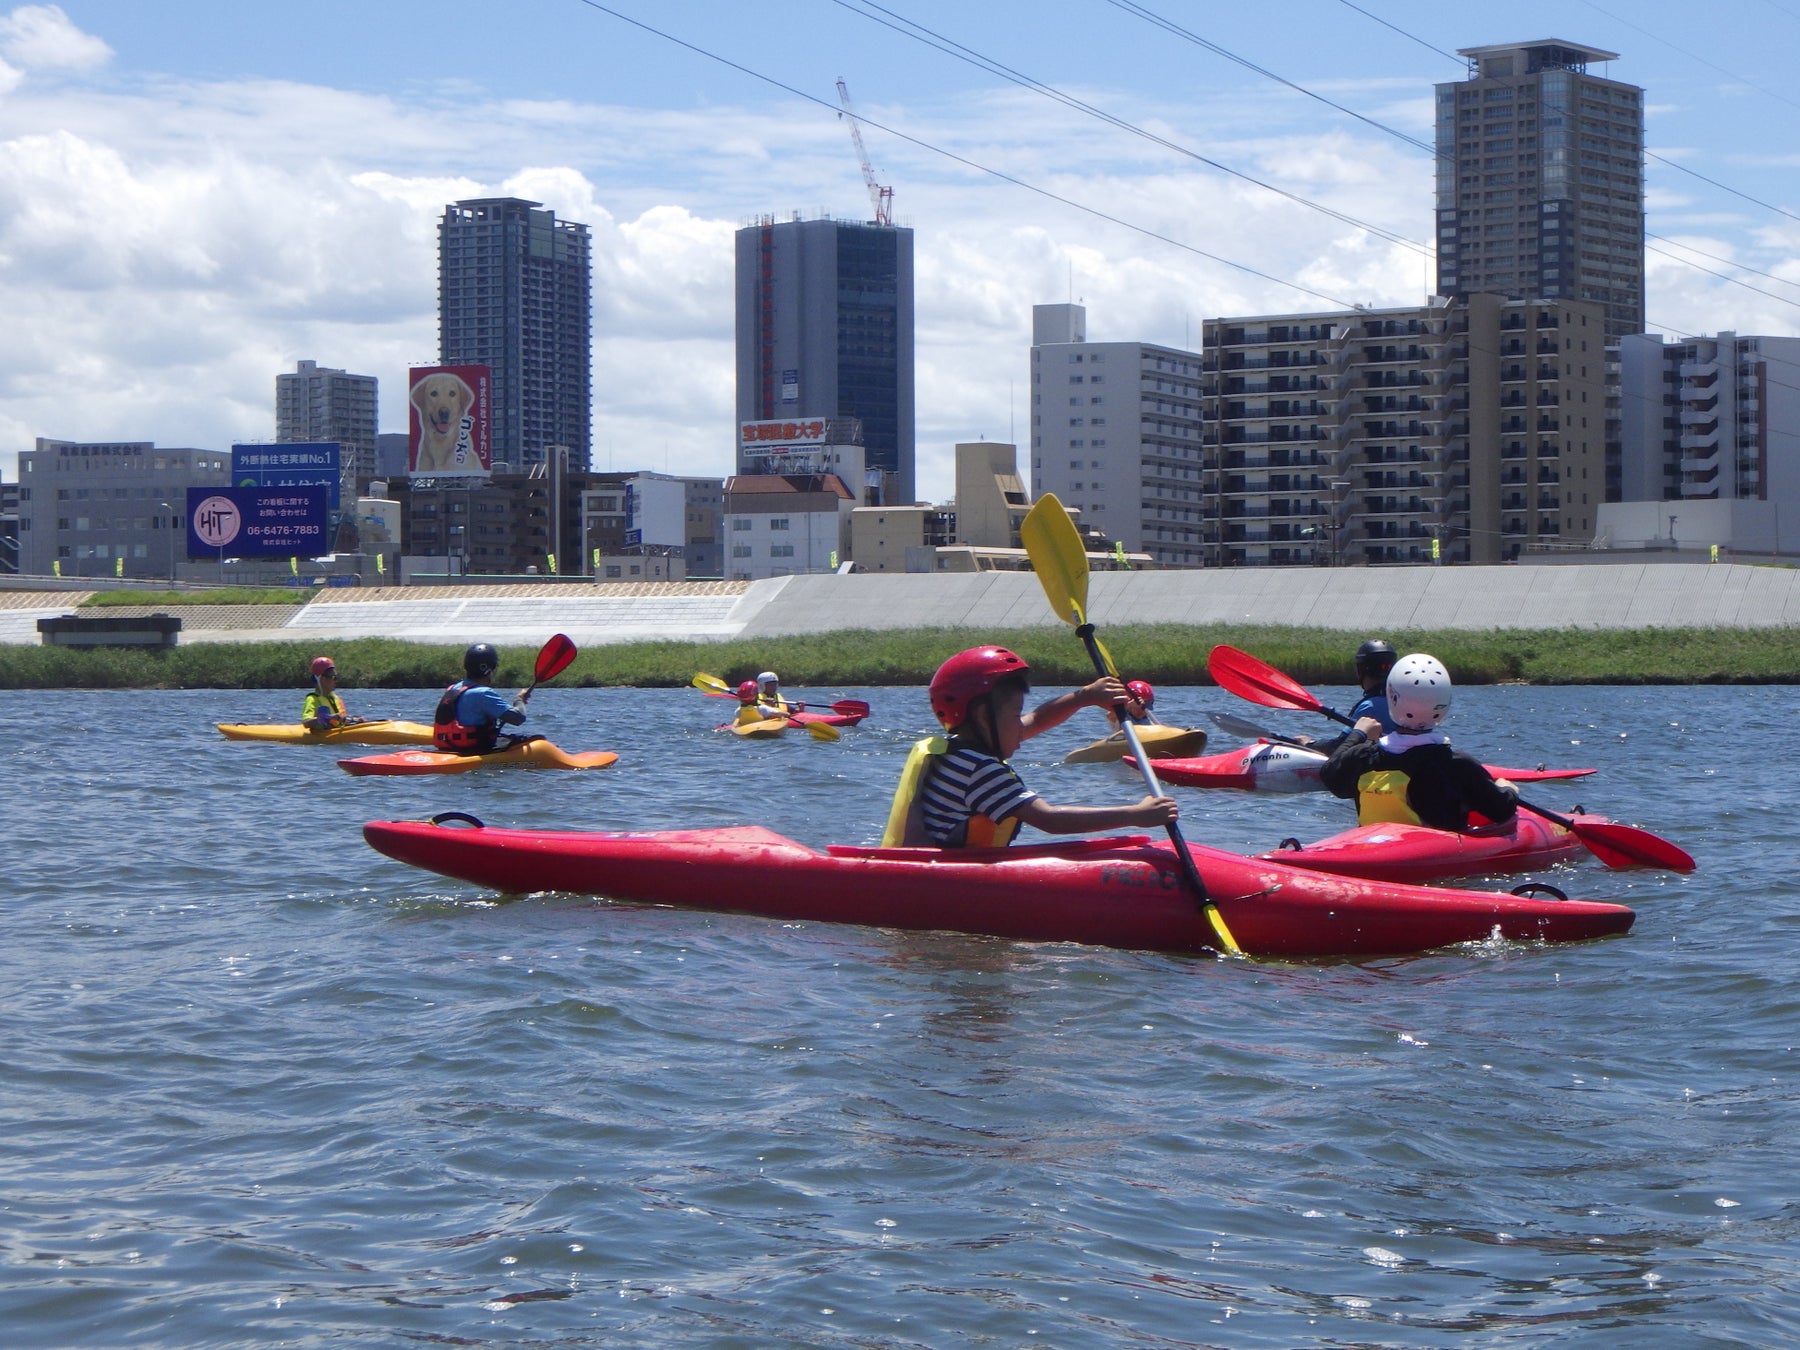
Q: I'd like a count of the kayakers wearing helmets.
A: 8